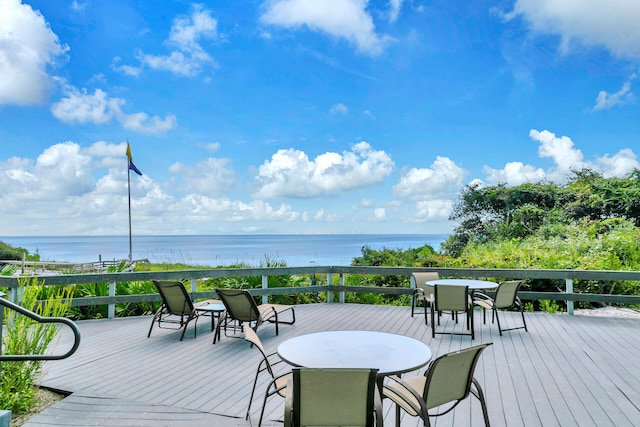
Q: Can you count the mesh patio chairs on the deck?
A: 8